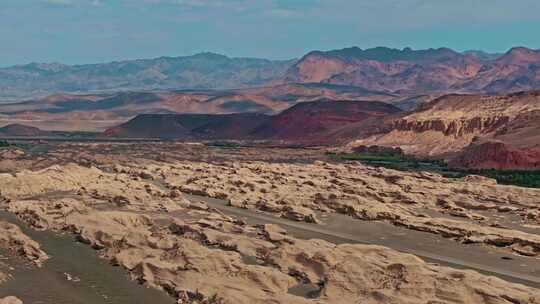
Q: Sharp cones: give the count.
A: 0